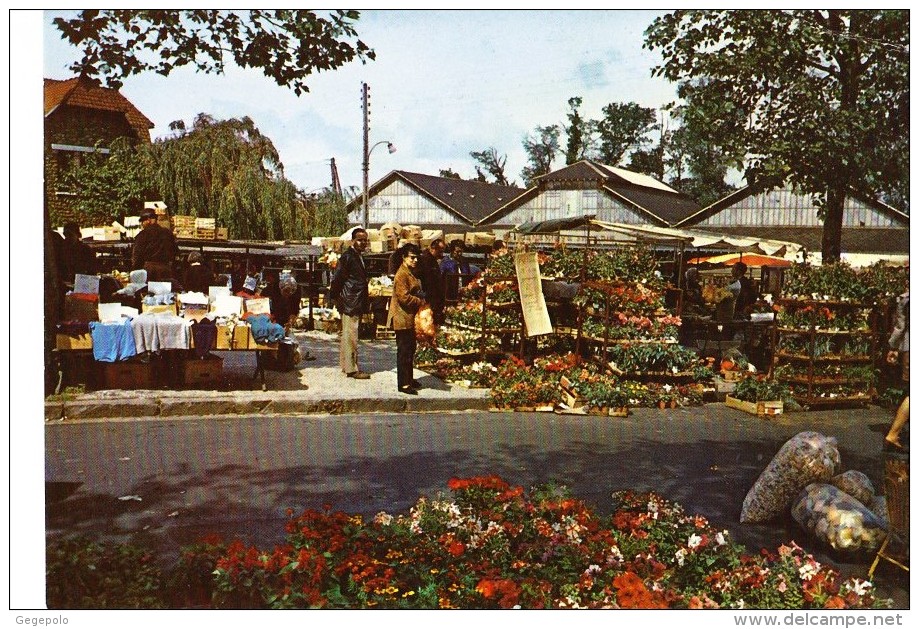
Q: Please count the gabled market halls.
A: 3